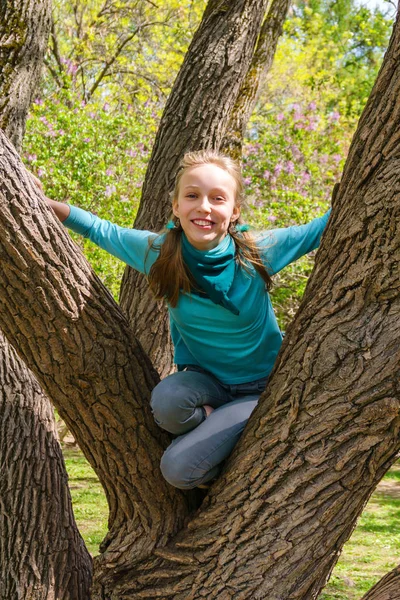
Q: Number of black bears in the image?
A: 0